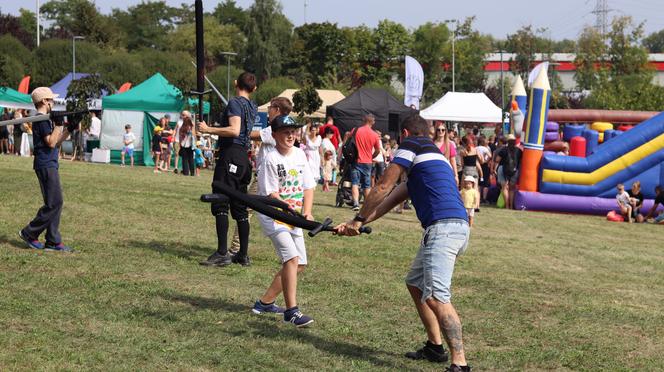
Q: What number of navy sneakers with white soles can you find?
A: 2